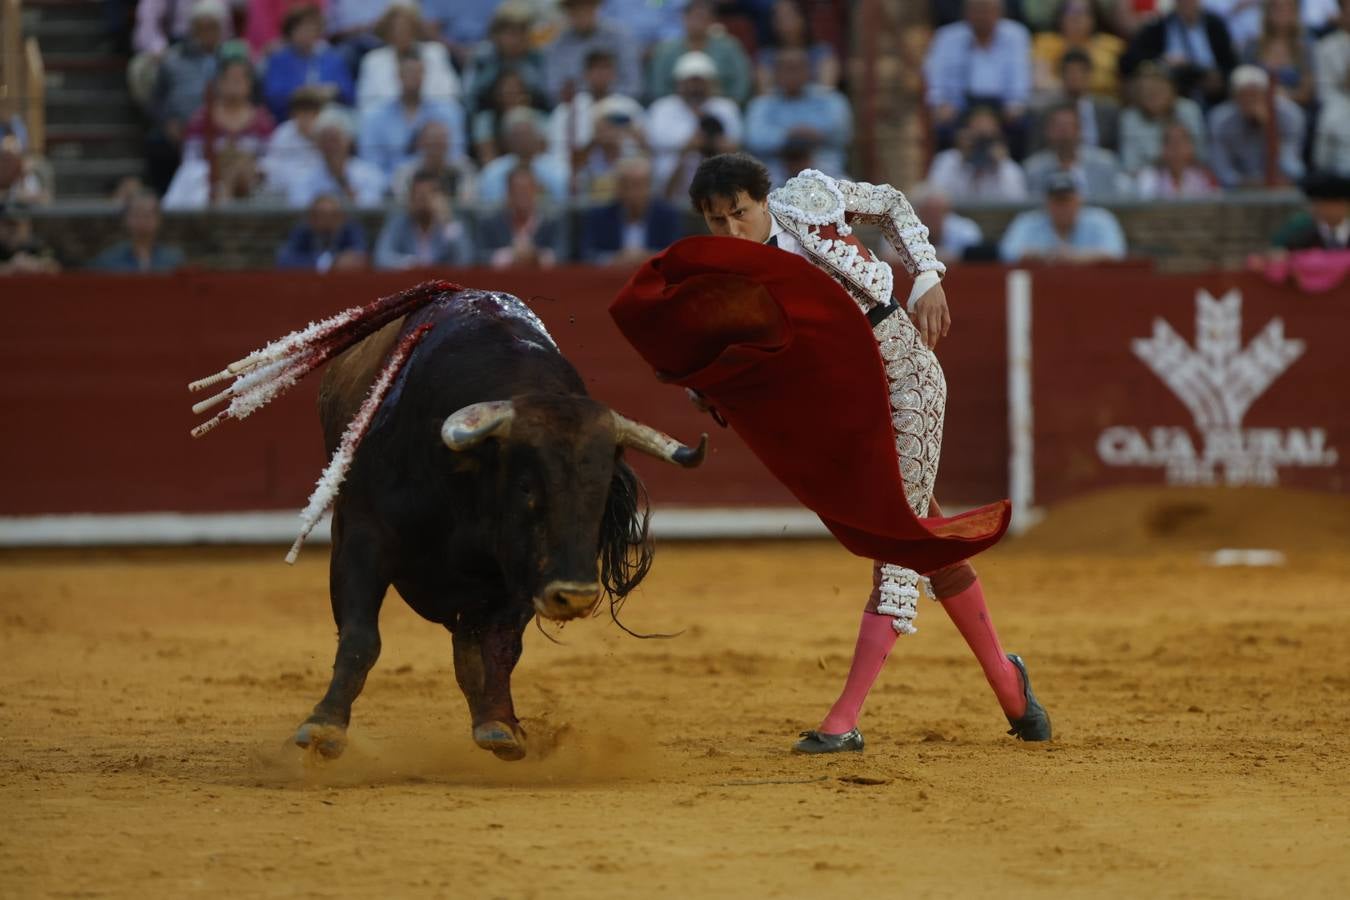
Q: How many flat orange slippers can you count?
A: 0